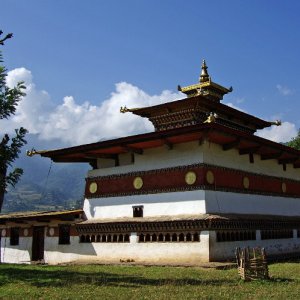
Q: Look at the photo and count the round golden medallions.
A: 6